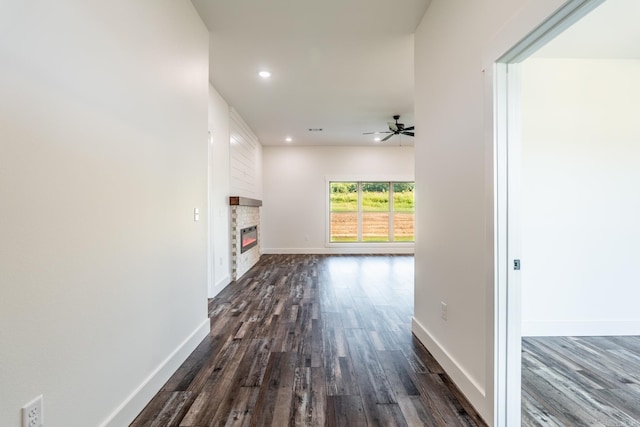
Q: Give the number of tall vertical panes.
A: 3